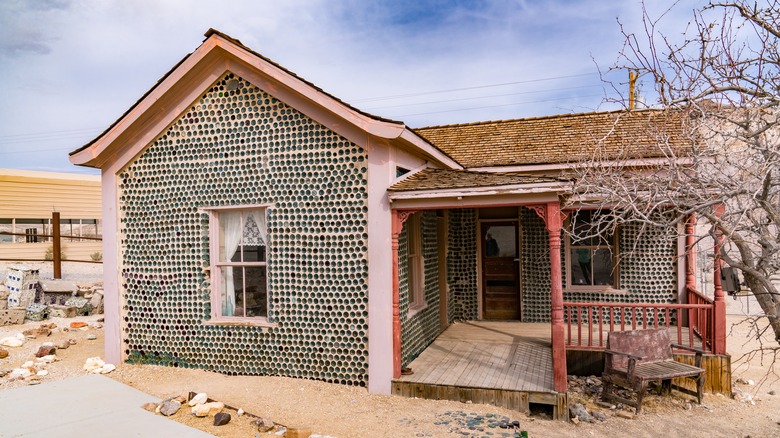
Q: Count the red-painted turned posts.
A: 4